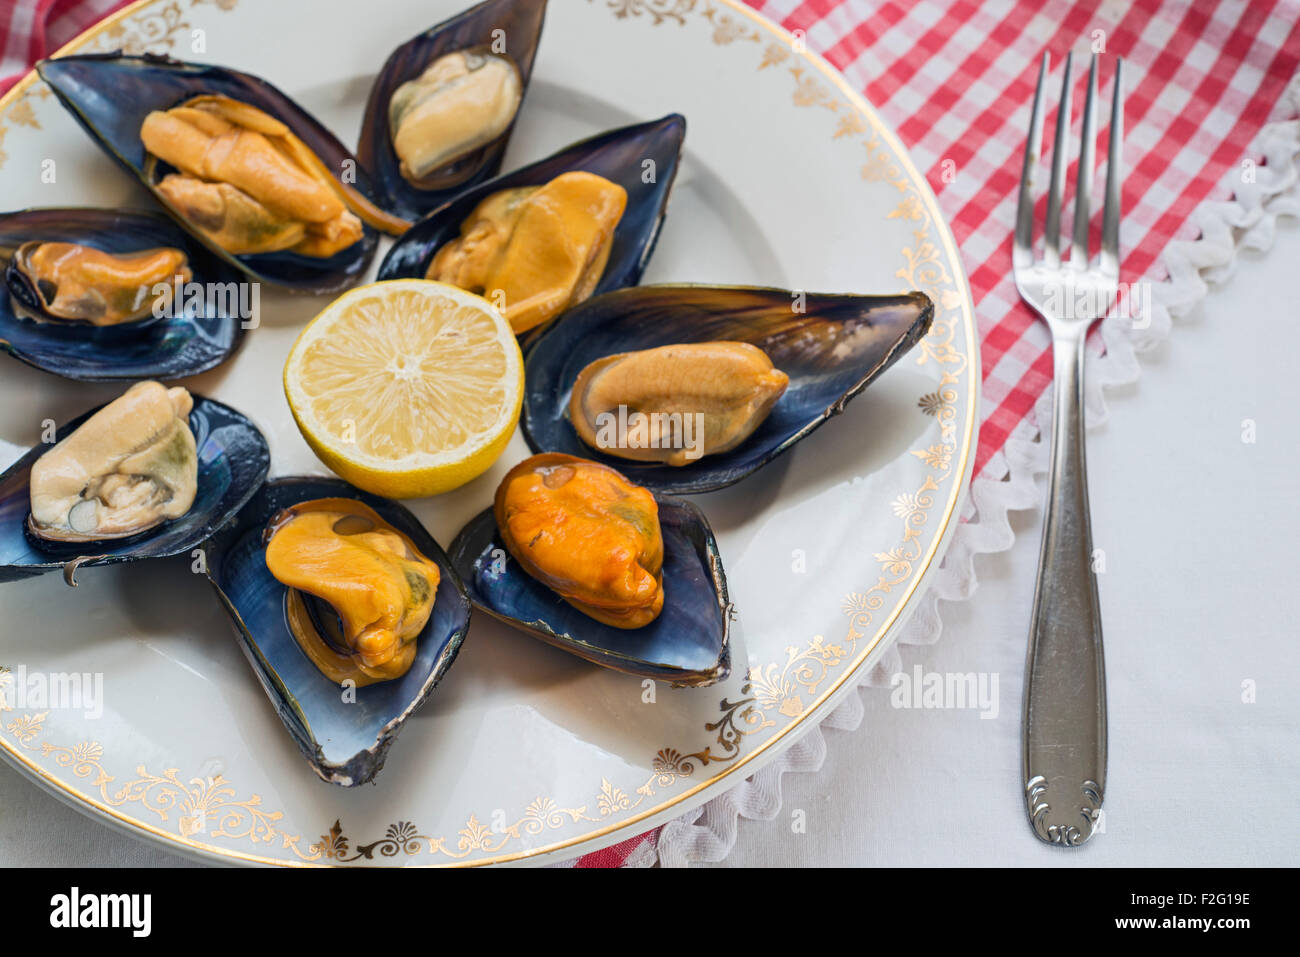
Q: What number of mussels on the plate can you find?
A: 8